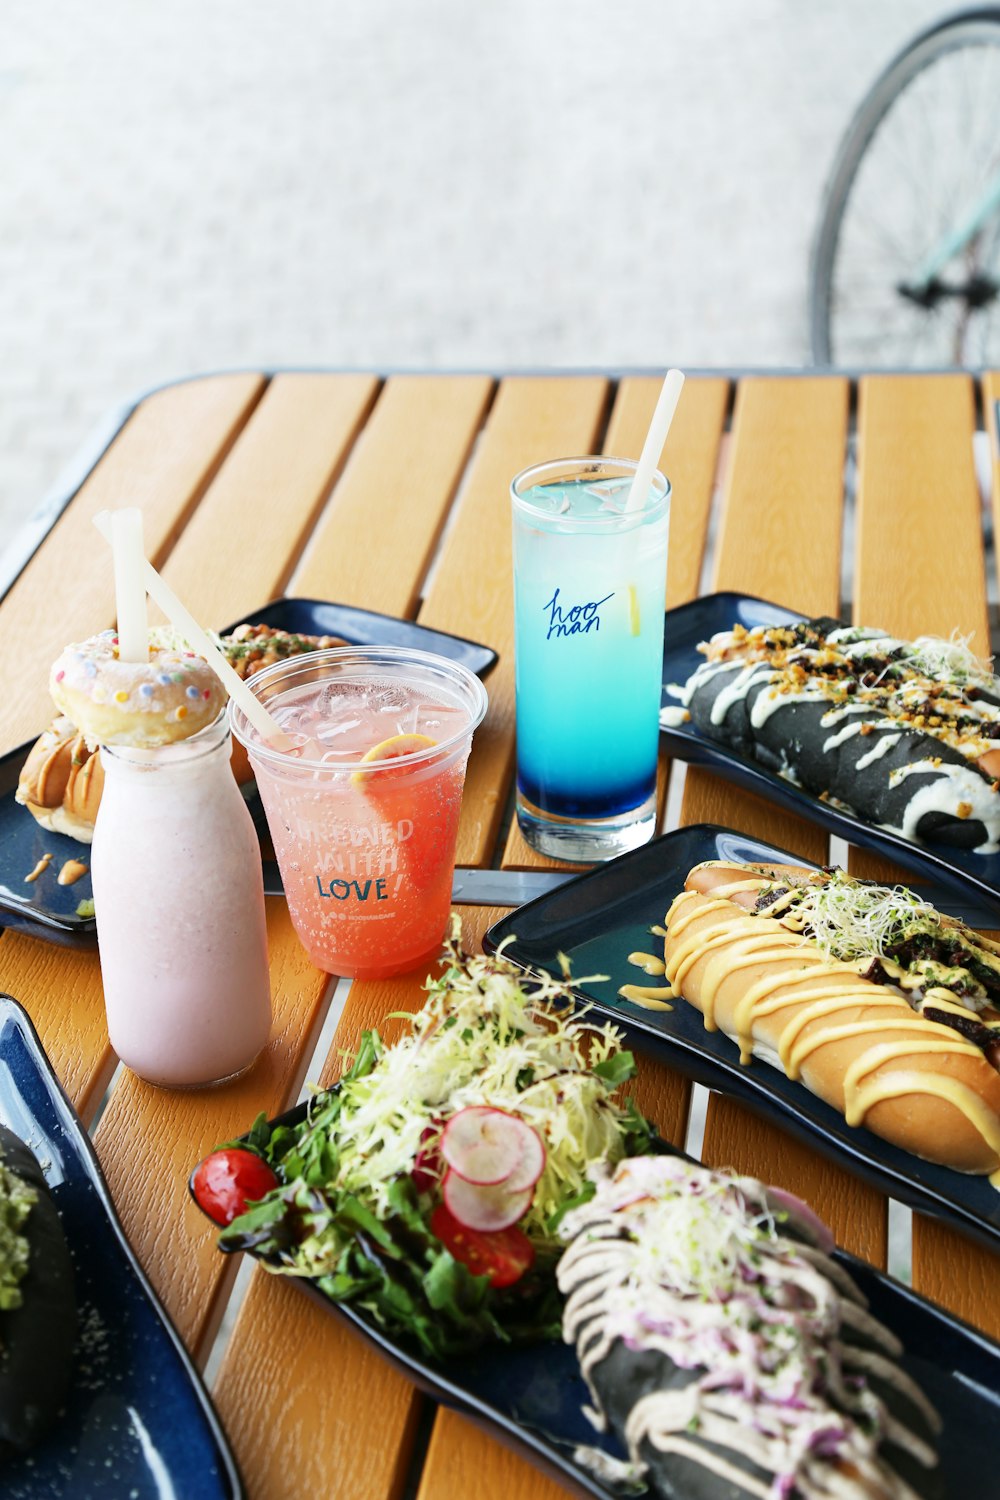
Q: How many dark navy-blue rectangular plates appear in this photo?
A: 5